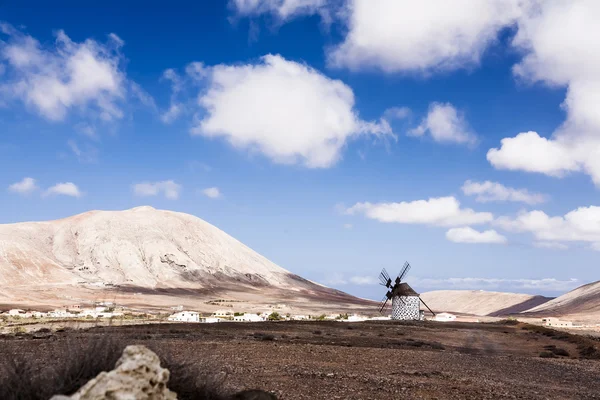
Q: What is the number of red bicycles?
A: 0